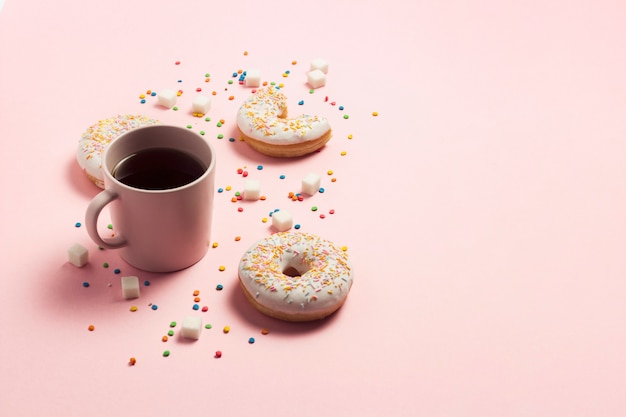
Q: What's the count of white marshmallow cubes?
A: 11